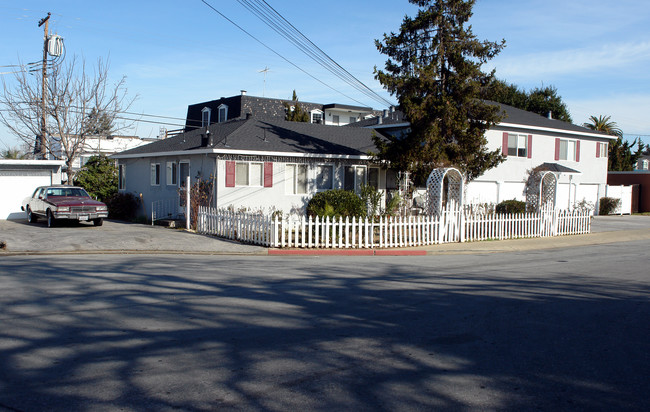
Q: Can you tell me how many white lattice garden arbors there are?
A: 2